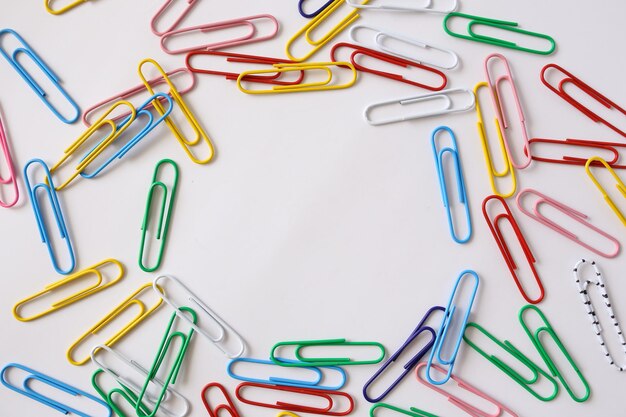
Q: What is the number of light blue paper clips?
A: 7